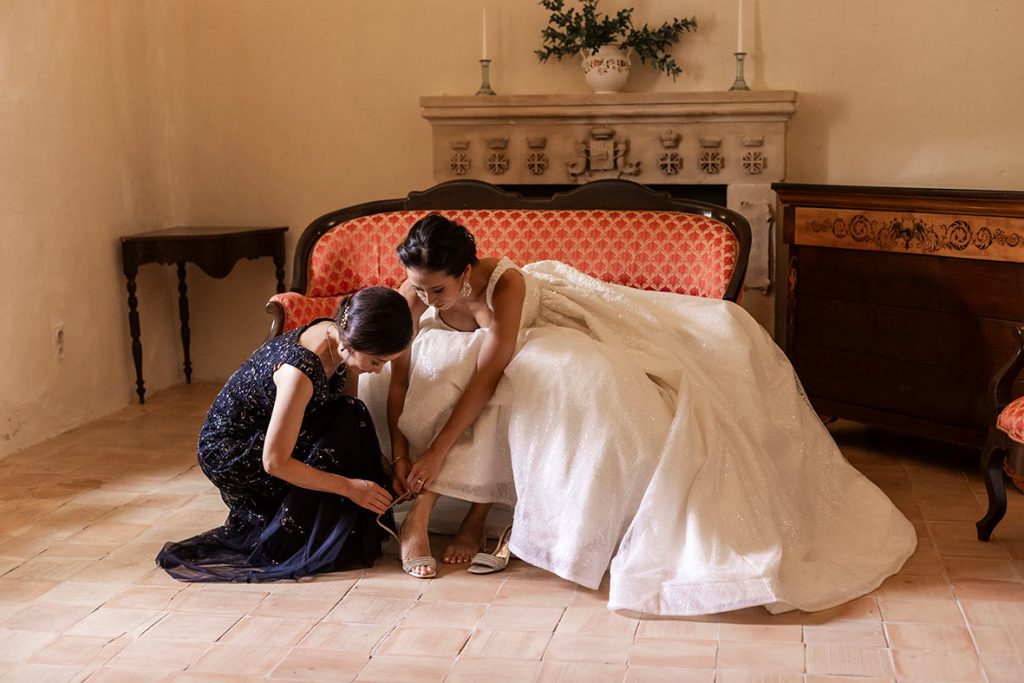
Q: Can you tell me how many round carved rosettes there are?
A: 6